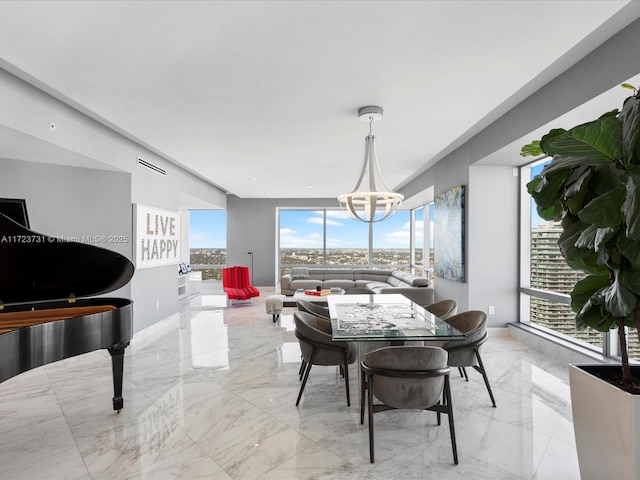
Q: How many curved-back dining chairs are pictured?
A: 6